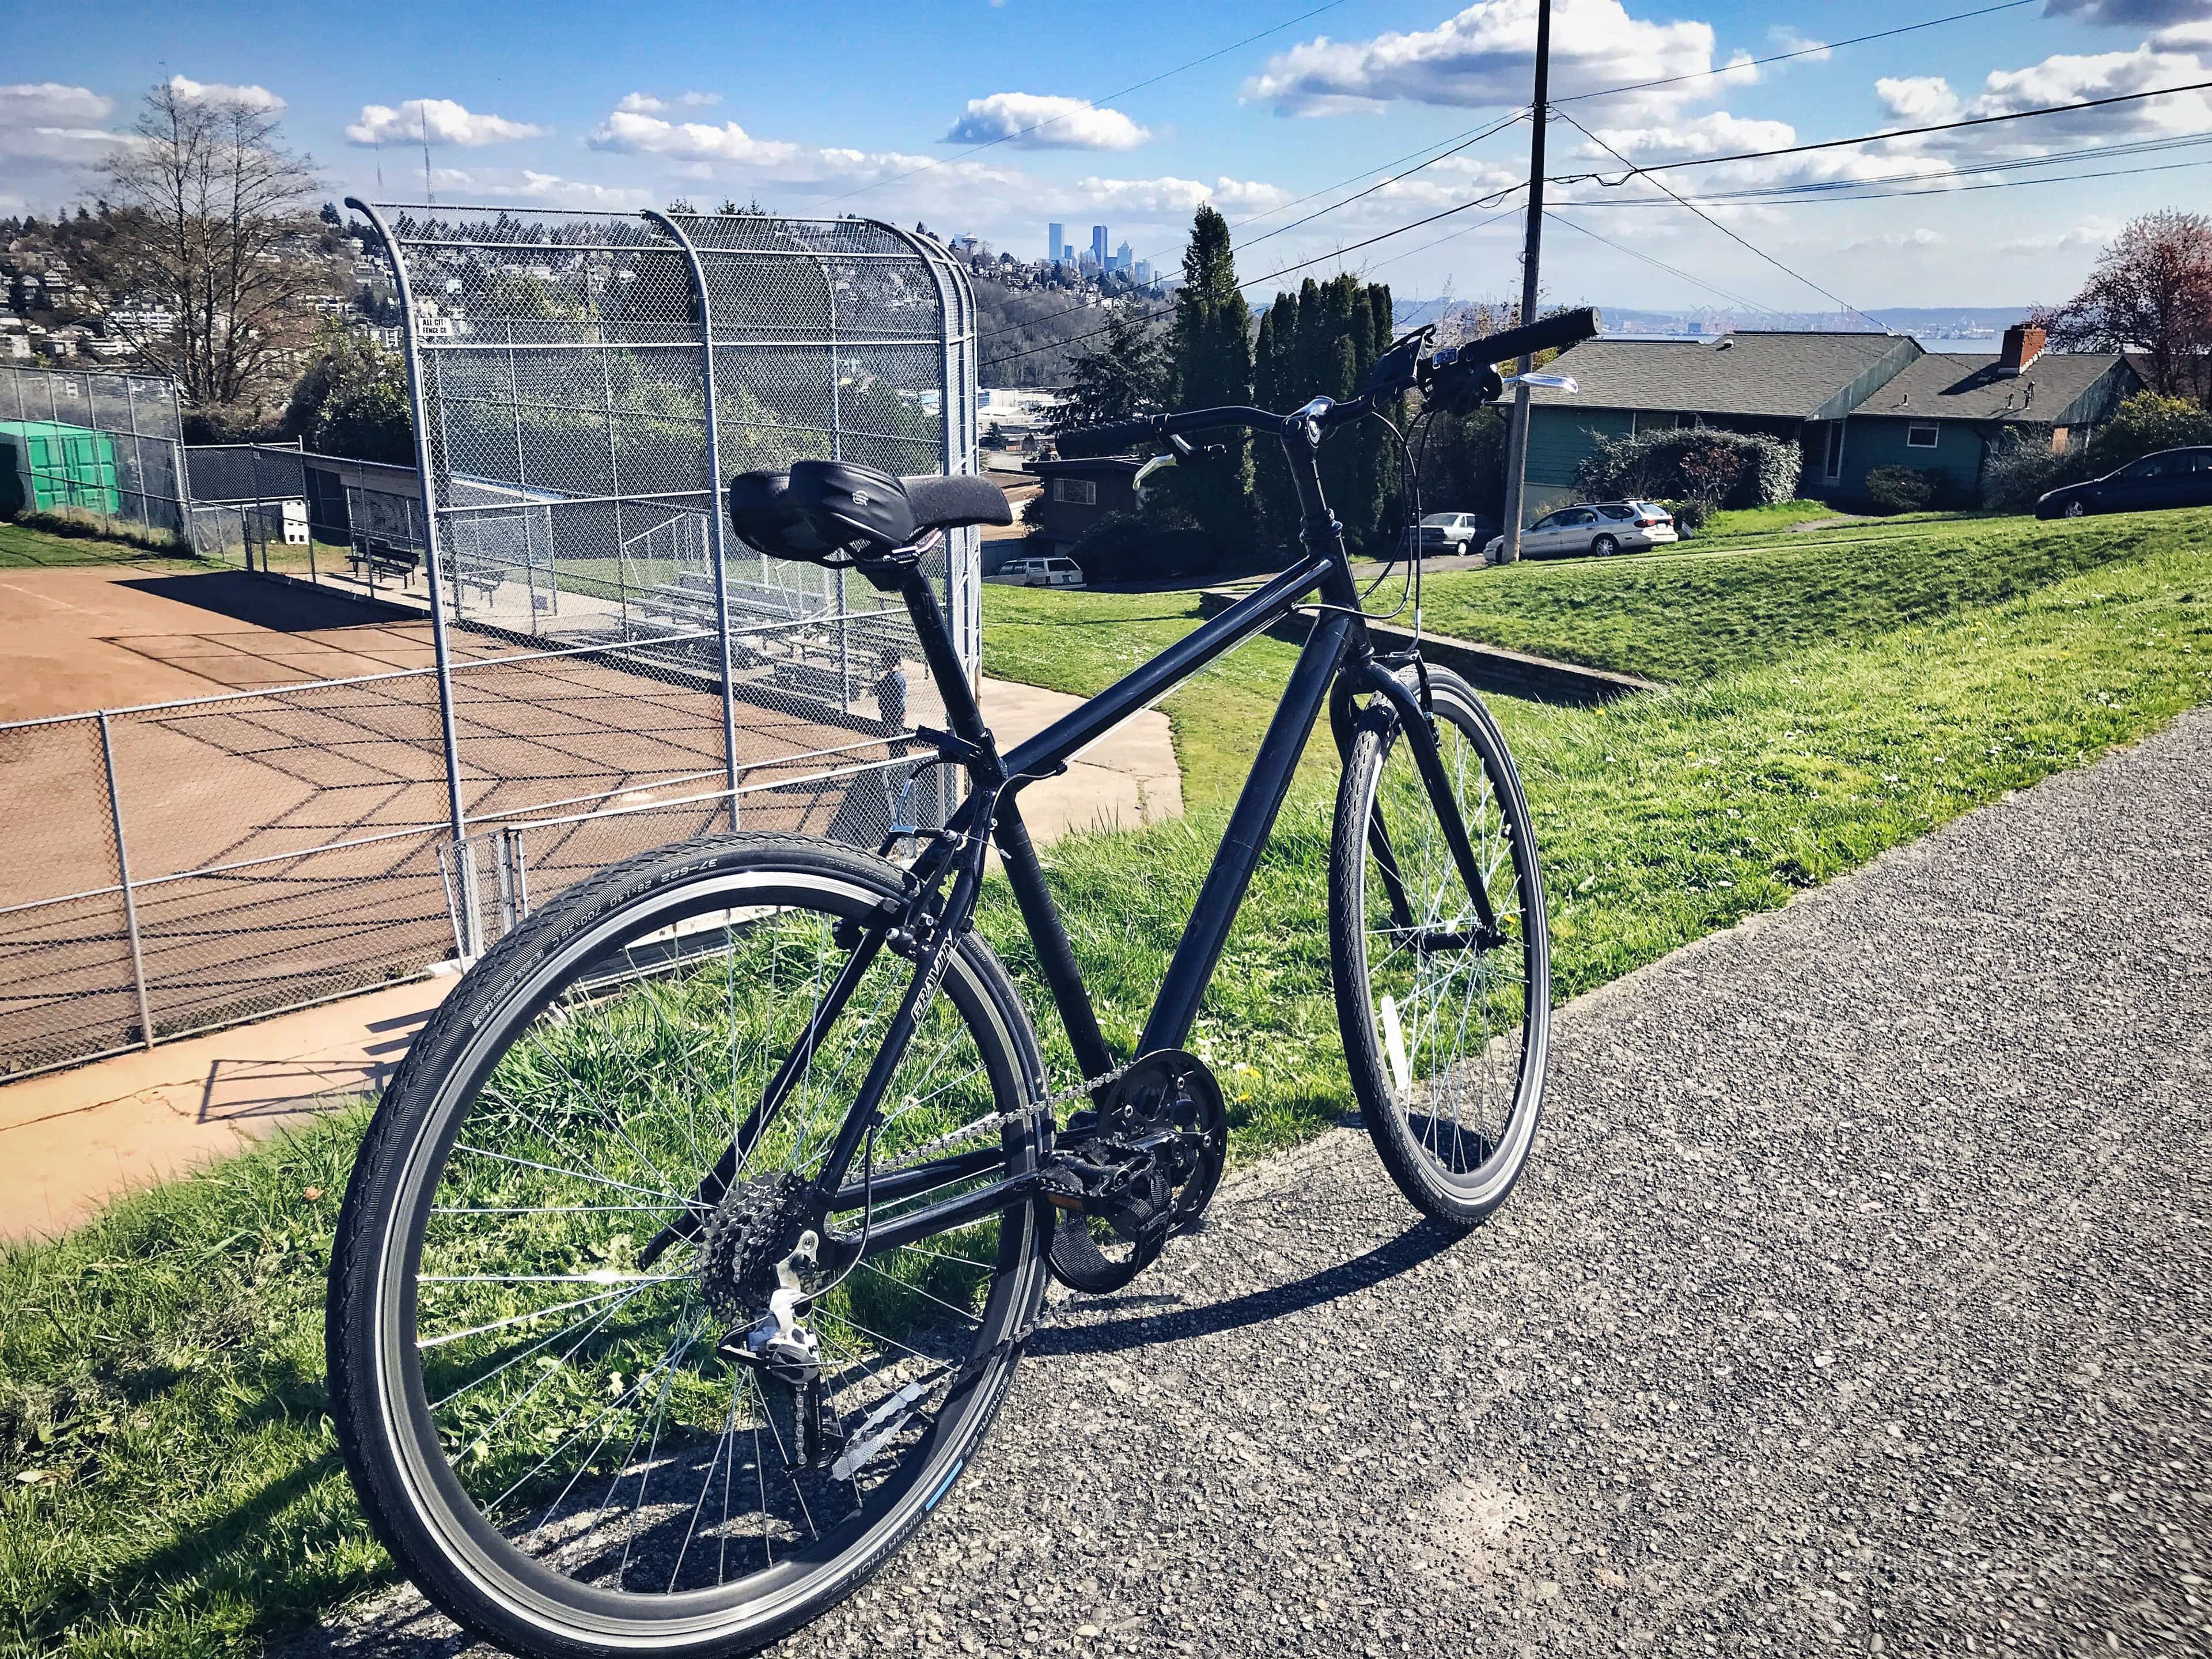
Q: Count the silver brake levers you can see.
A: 2